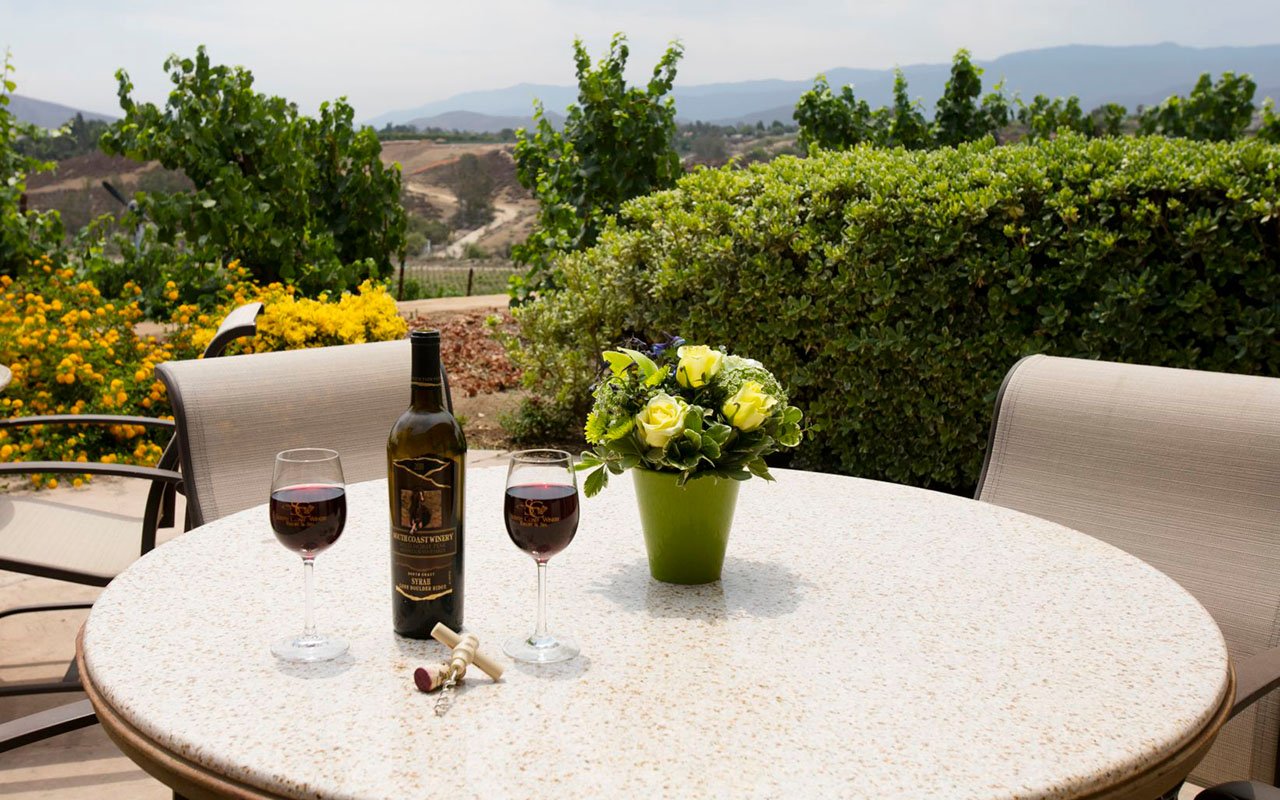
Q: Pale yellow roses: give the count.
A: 3